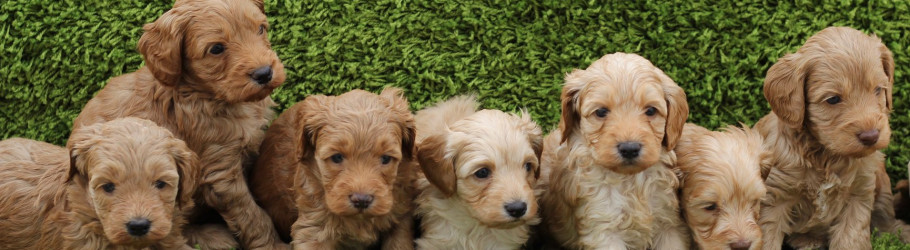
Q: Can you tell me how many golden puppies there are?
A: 7